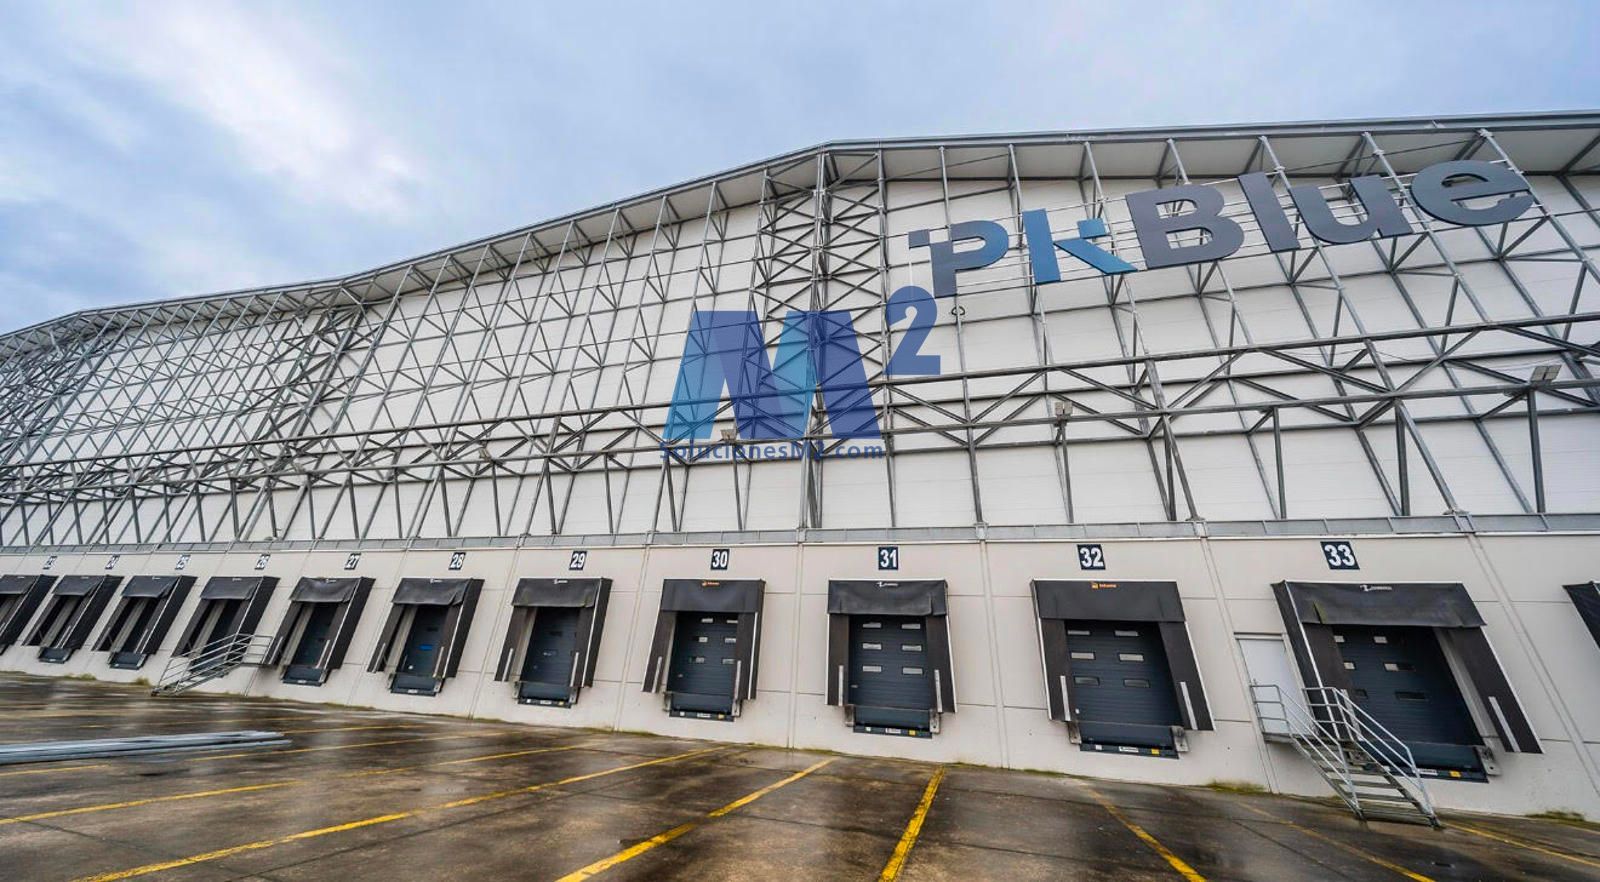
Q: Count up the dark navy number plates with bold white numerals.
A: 11